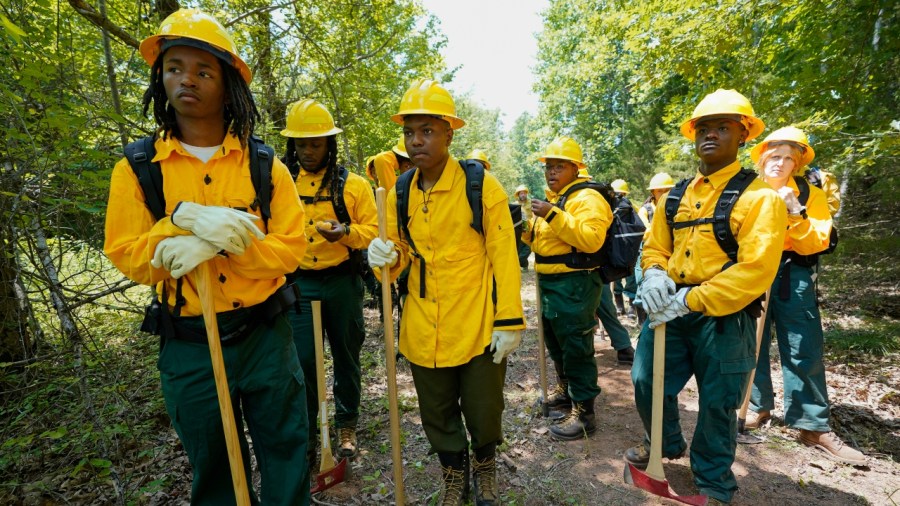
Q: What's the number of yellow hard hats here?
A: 13